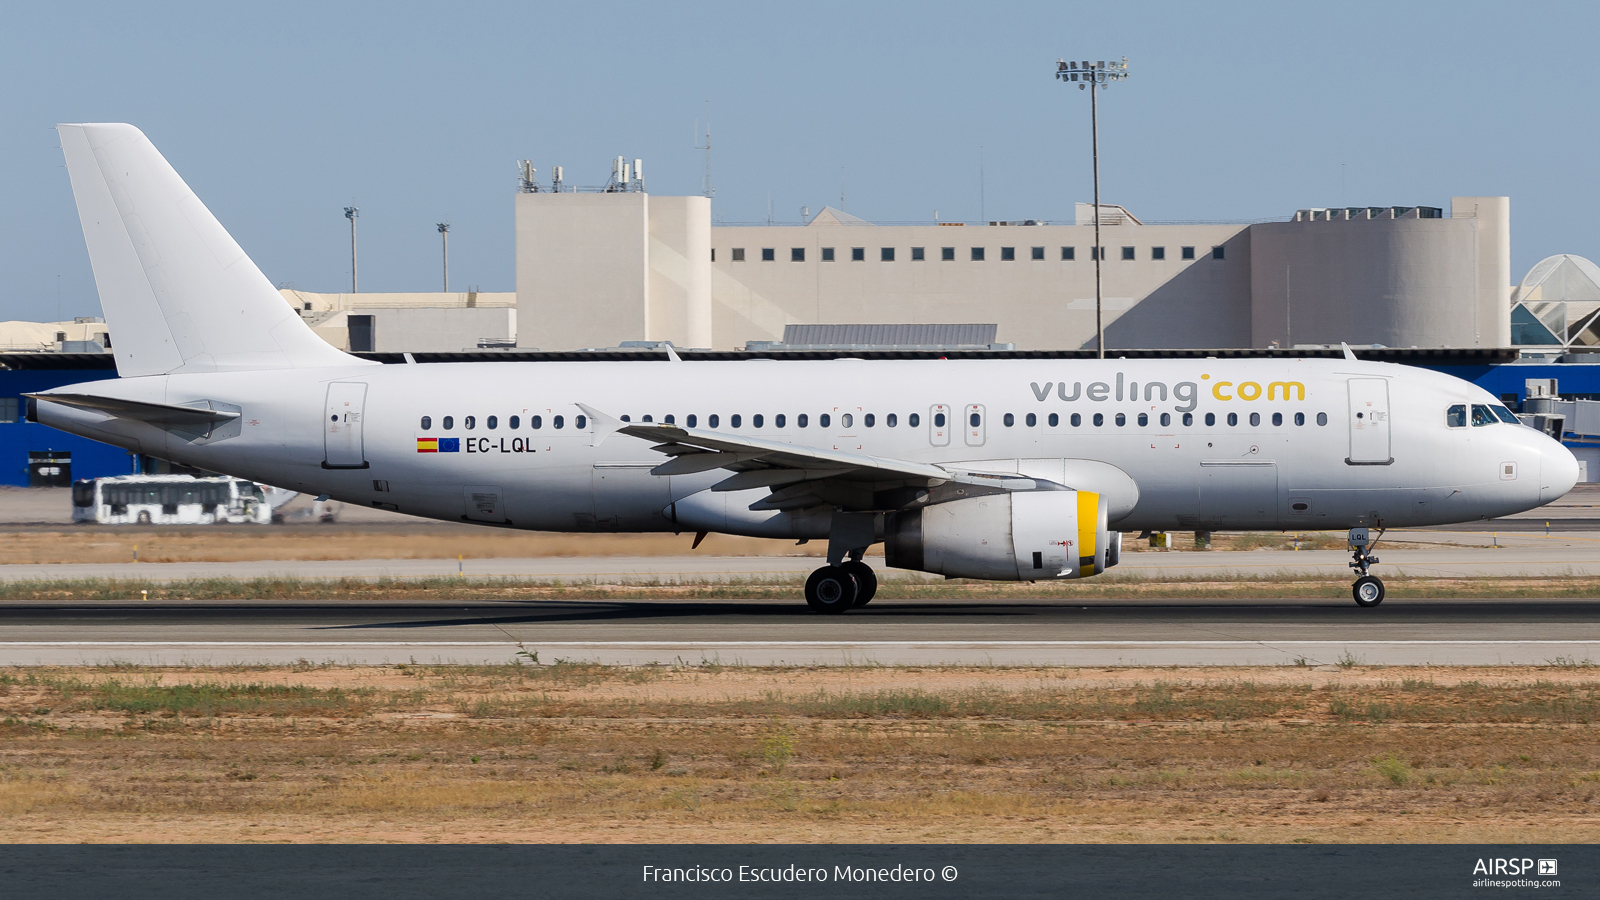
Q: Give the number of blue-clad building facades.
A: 2